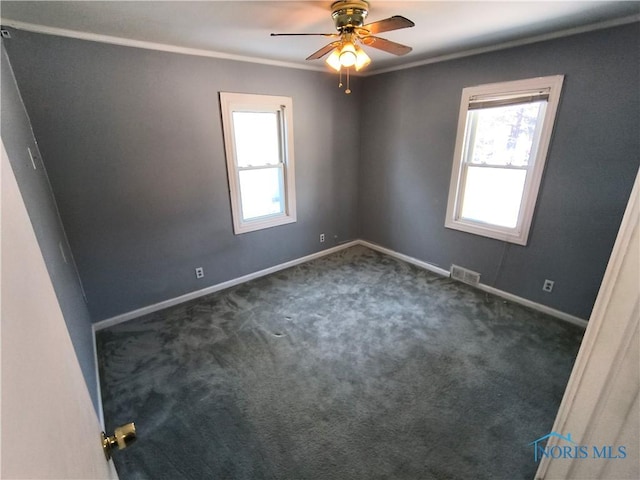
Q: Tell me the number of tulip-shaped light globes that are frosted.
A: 3